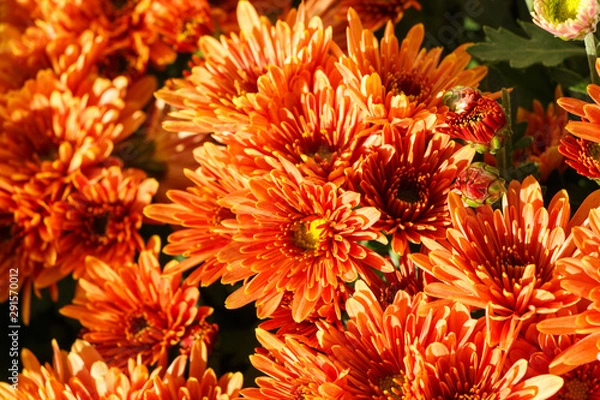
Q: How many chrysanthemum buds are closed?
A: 2